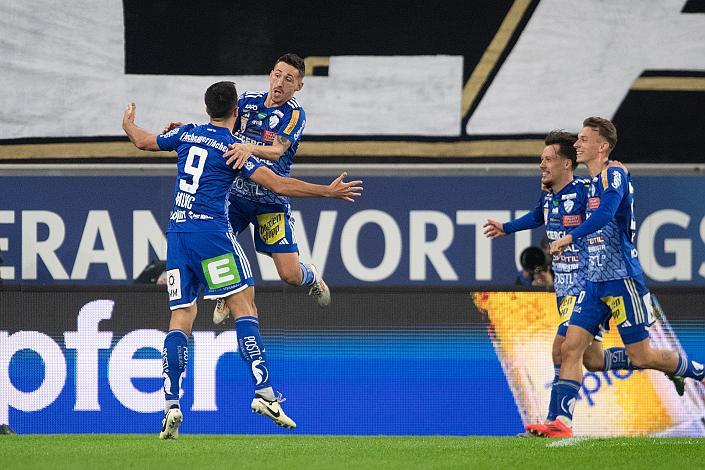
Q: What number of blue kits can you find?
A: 4